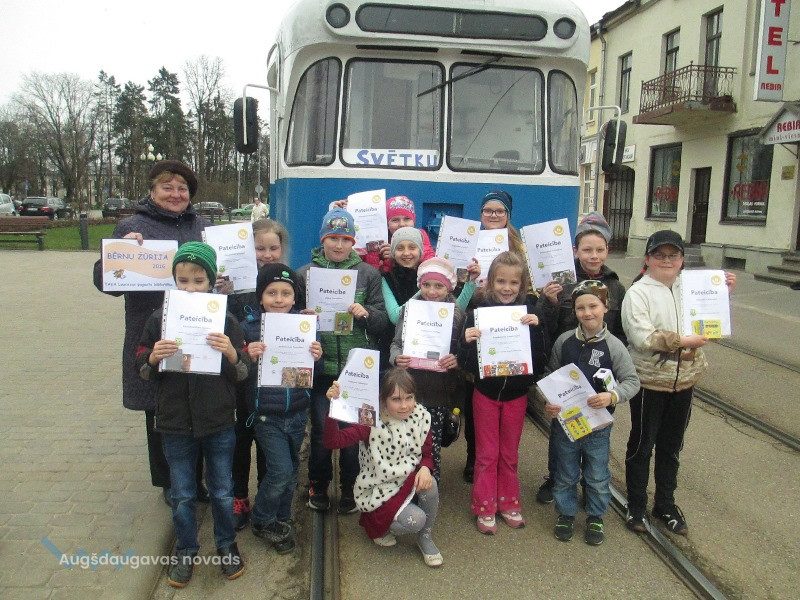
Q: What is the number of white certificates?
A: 13